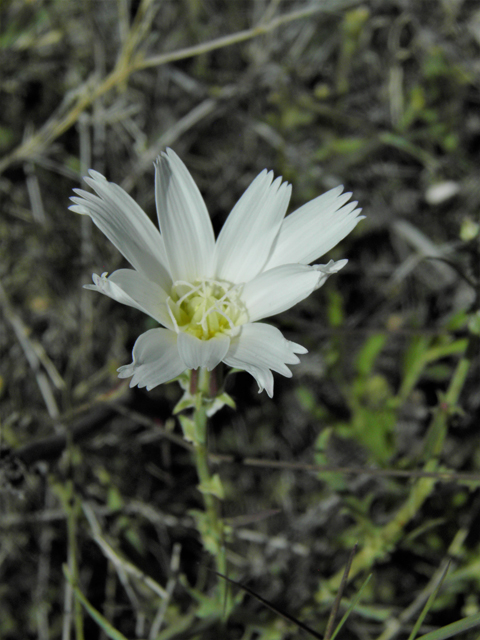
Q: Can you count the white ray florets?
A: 9